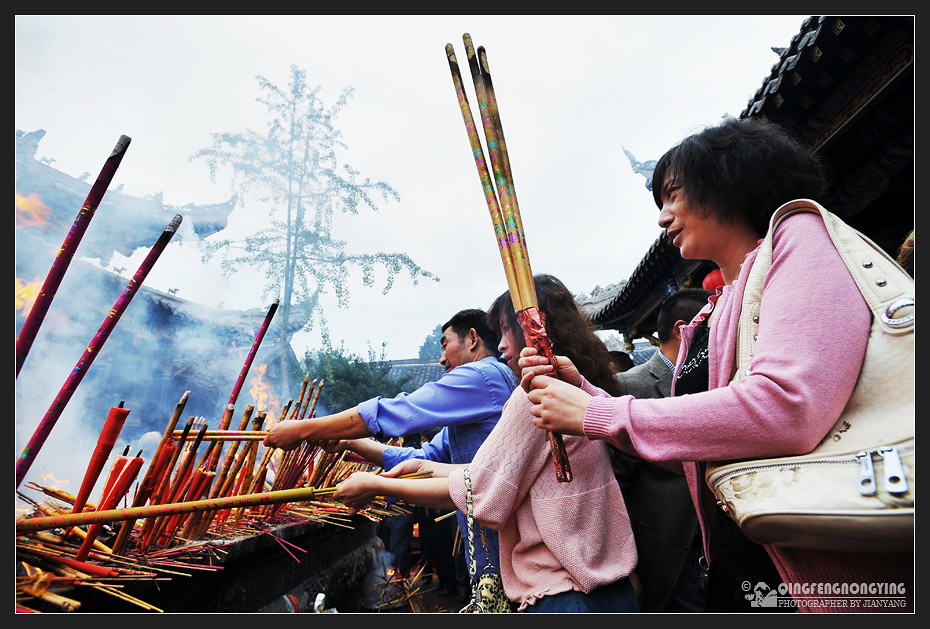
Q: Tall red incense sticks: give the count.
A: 3